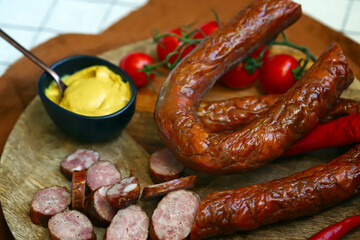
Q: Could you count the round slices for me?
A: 11